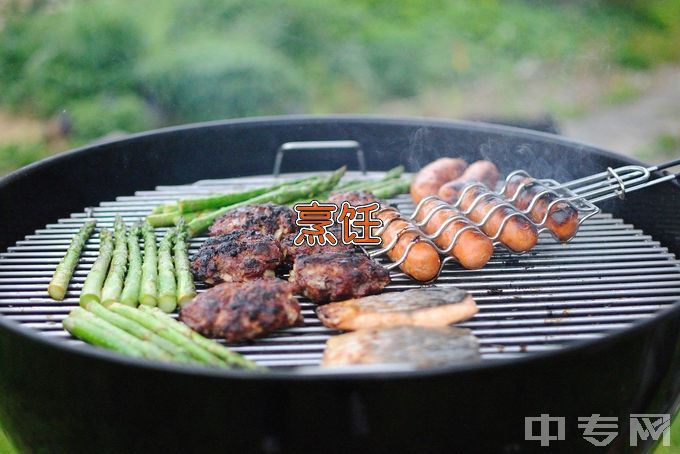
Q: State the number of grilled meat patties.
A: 6